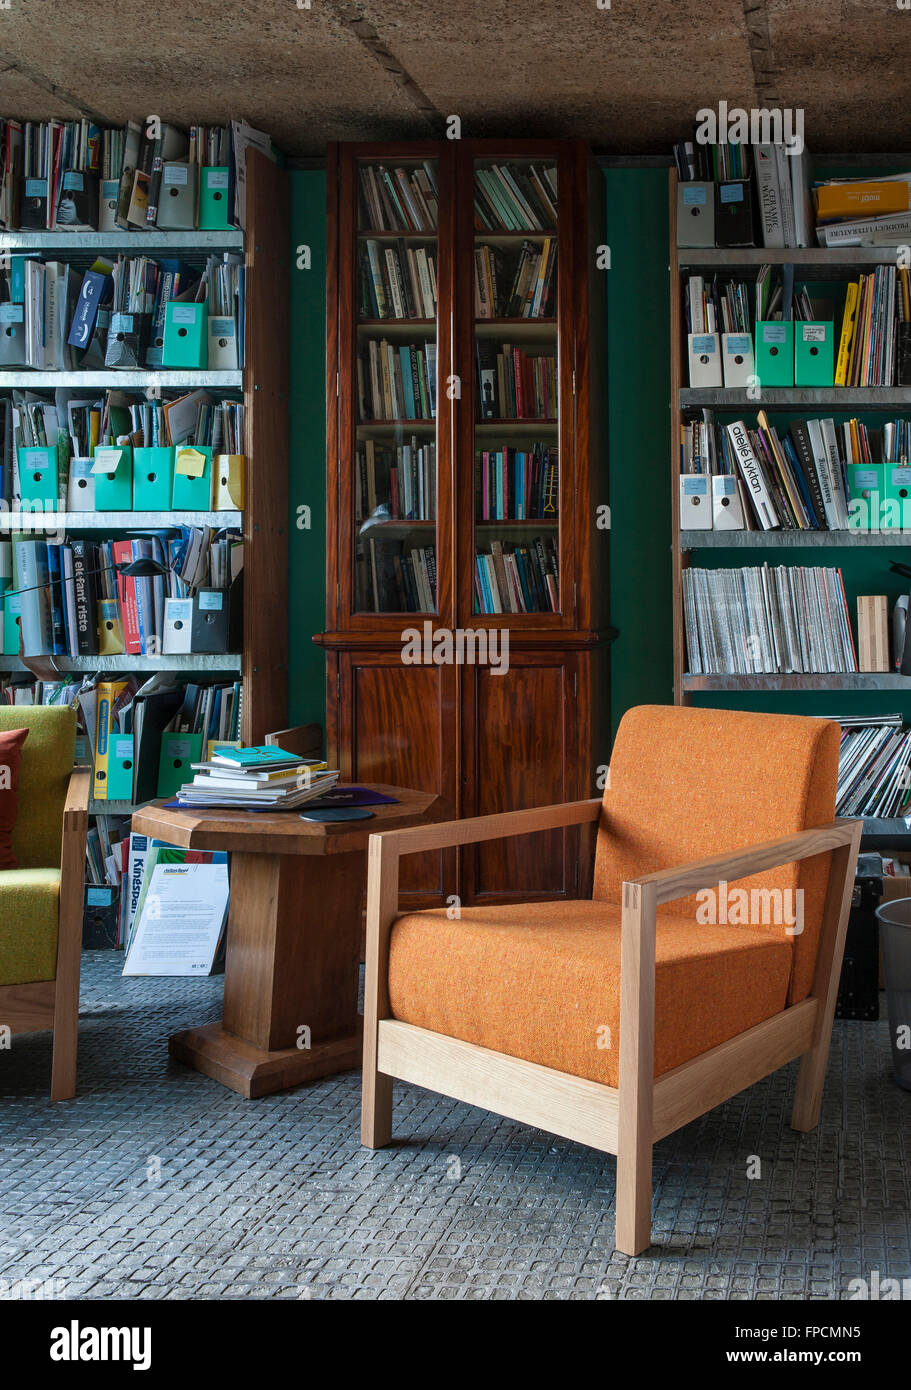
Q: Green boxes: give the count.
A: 13